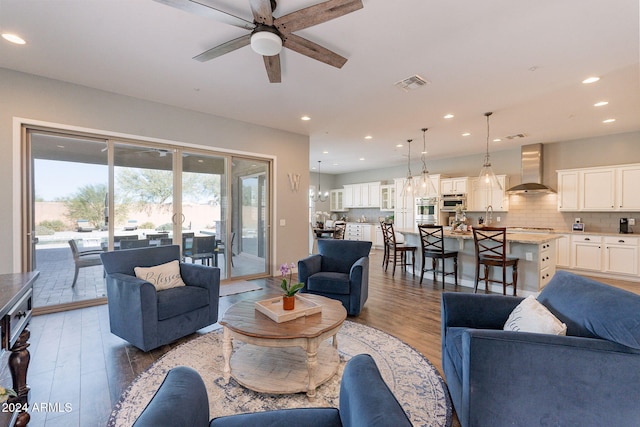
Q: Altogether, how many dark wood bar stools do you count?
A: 4